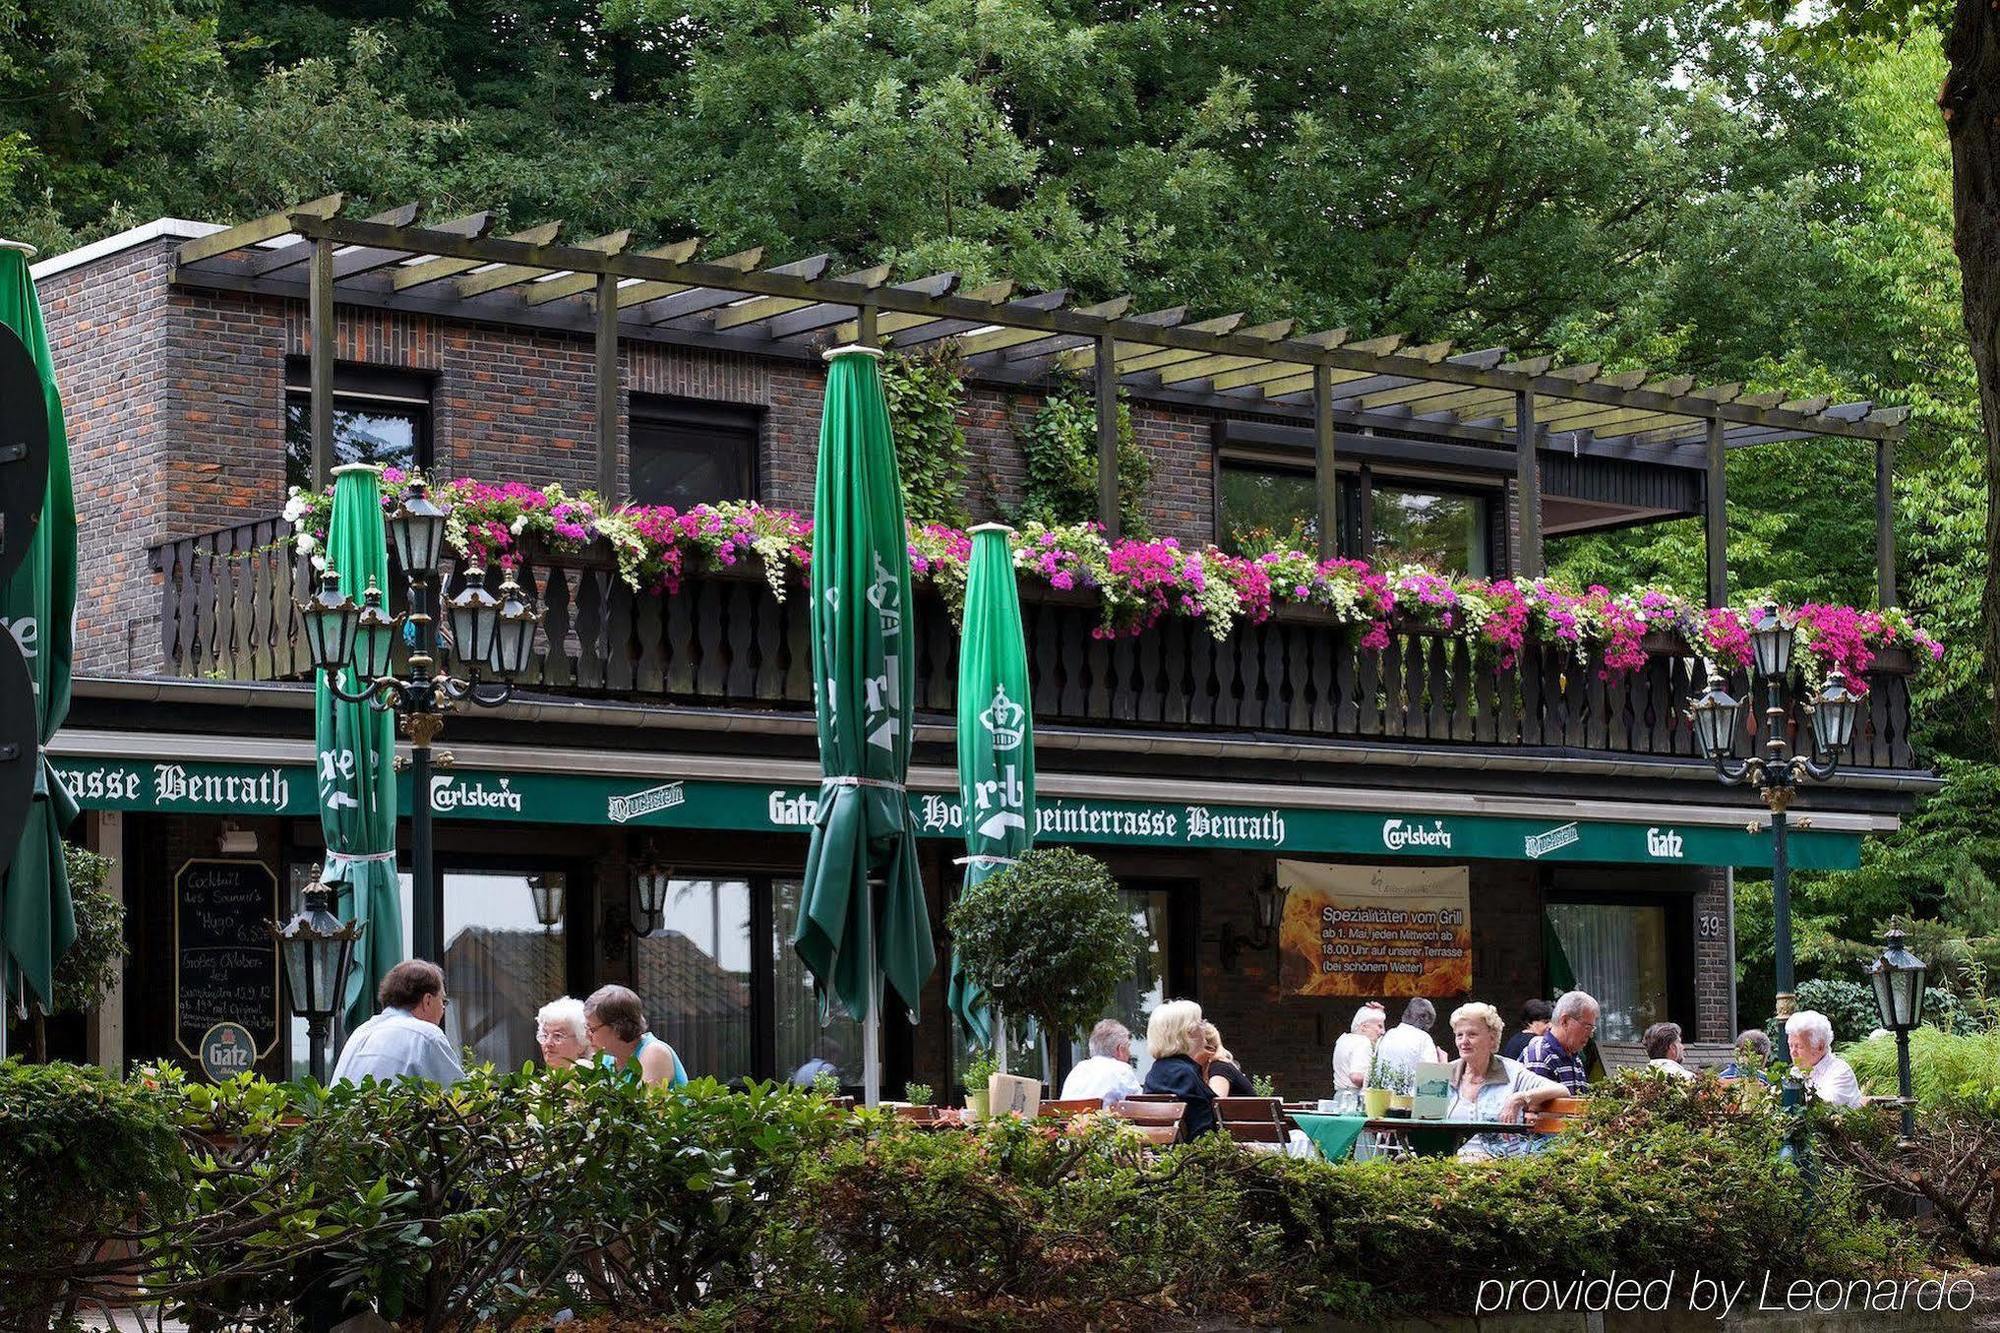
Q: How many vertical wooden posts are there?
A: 8